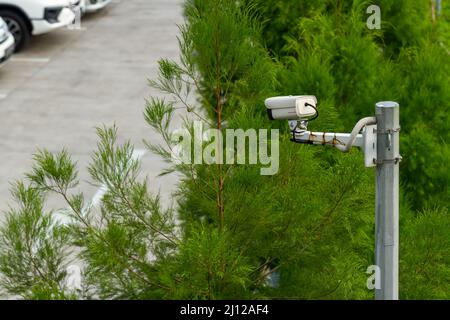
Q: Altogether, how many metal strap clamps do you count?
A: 2